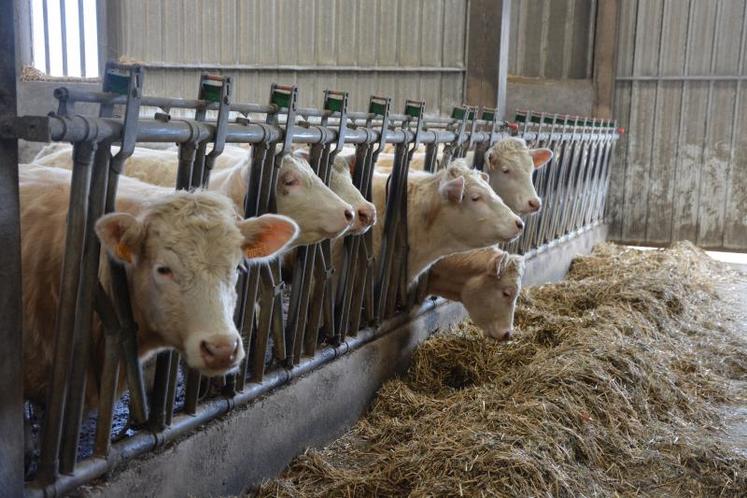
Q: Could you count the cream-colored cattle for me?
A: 6